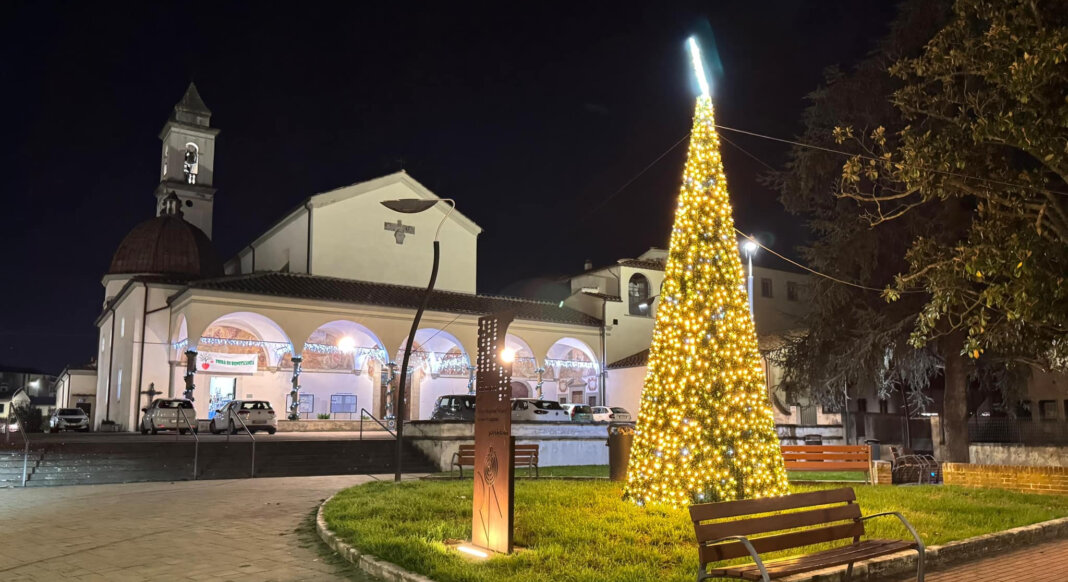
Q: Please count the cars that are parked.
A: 7